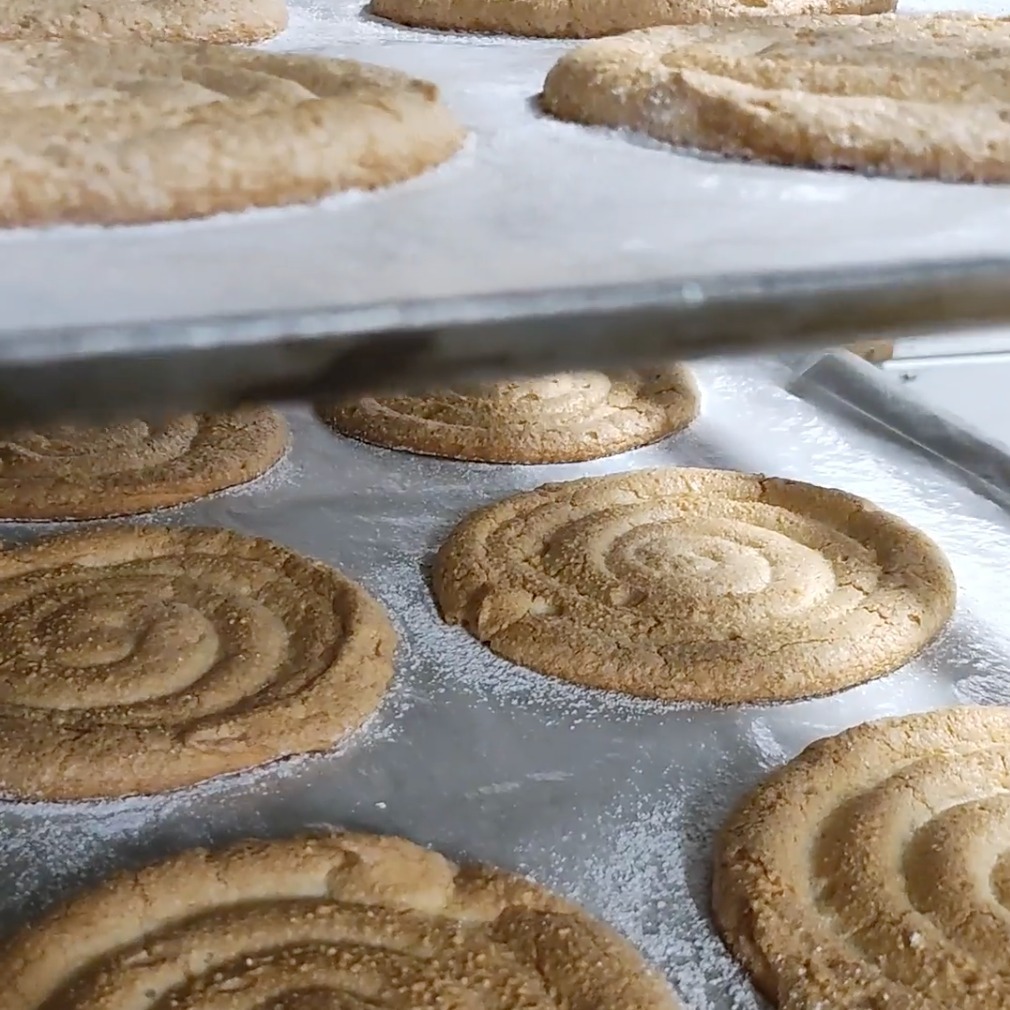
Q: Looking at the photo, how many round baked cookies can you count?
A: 10